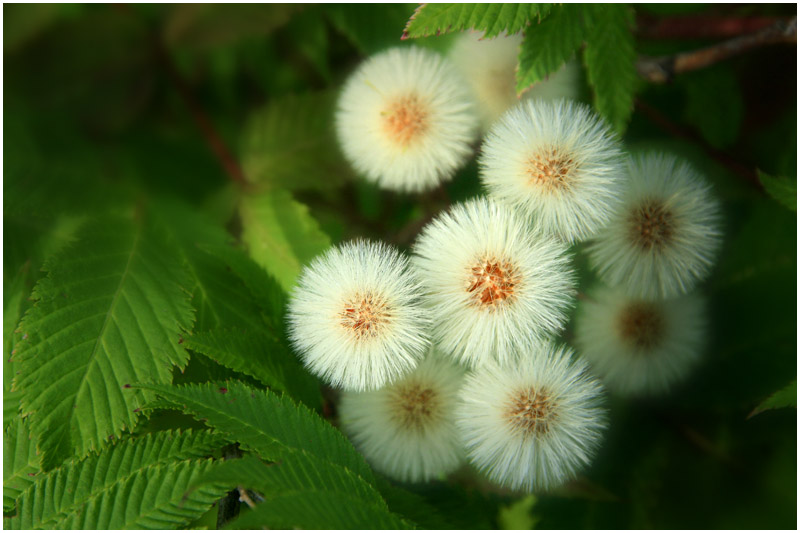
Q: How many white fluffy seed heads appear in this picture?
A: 9